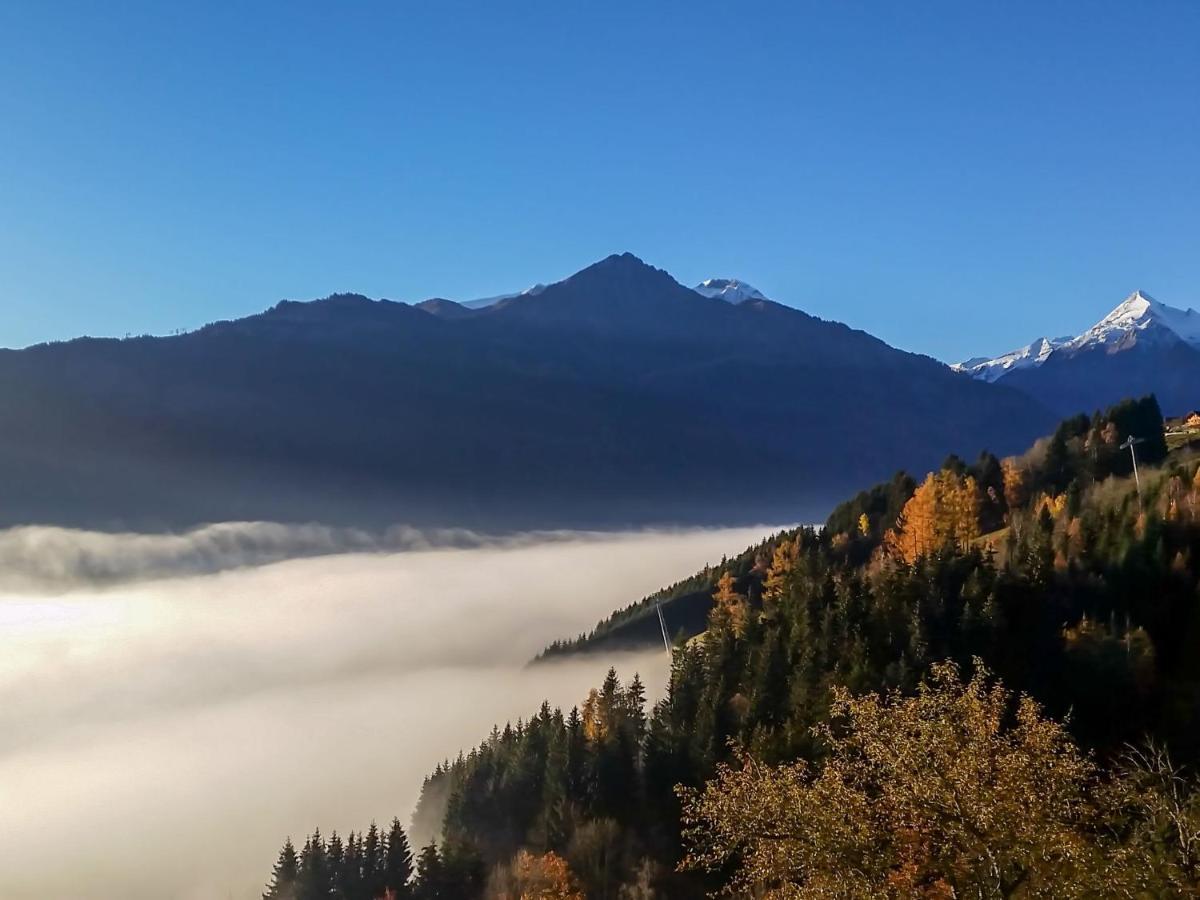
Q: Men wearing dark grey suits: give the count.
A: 0